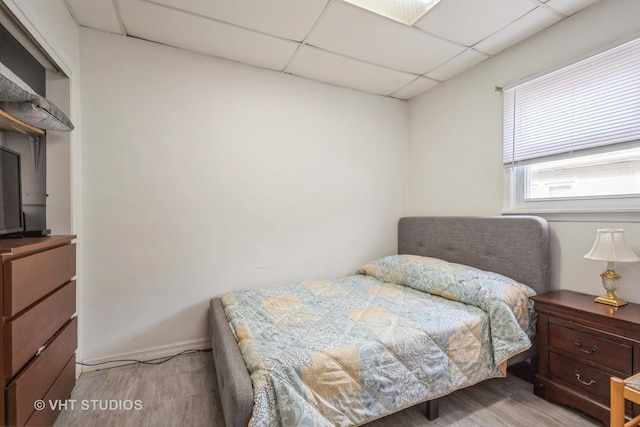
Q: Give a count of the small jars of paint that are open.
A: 0